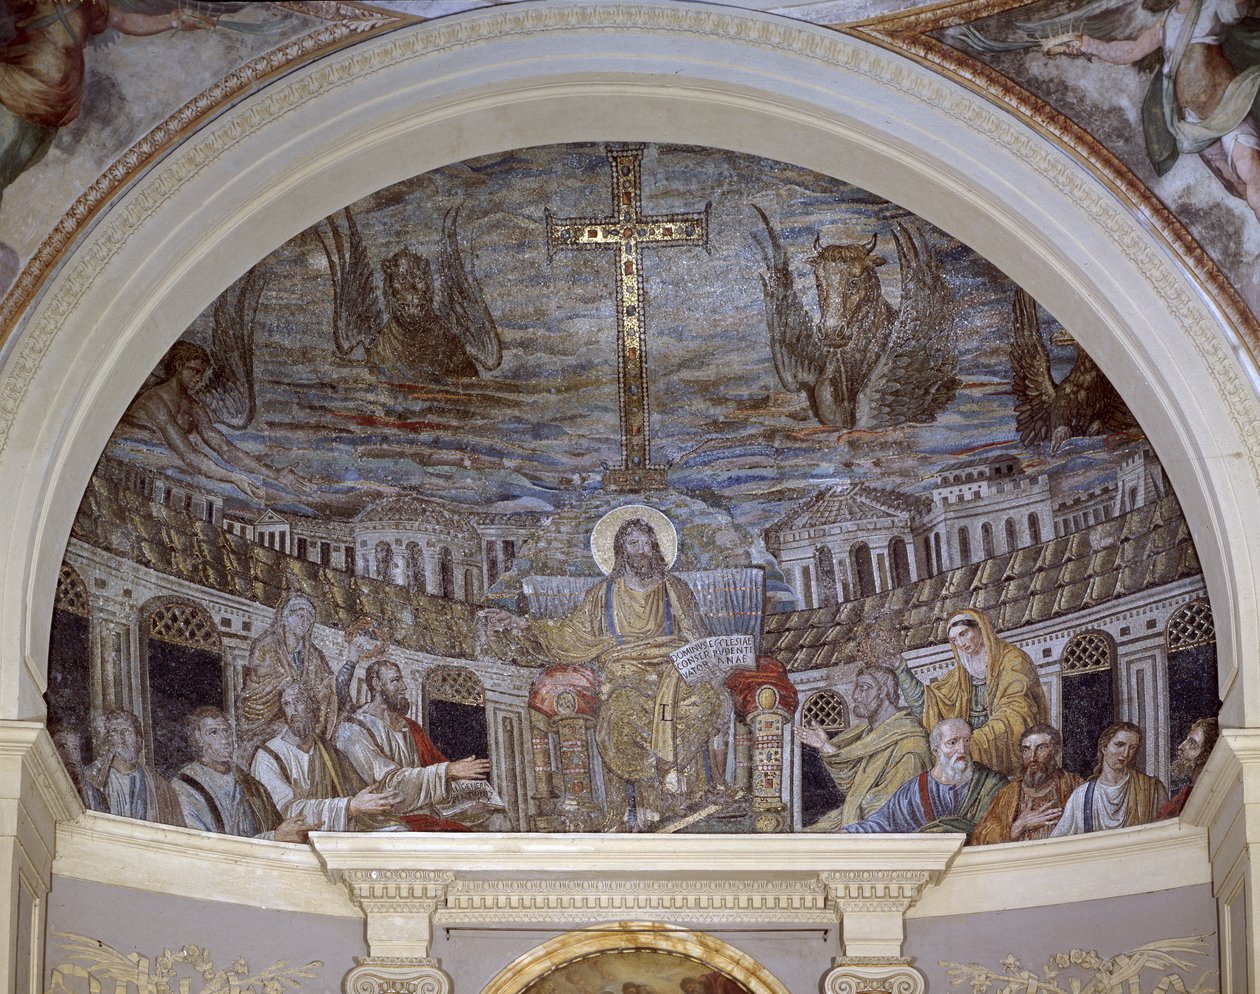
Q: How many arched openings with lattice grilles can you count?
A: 6